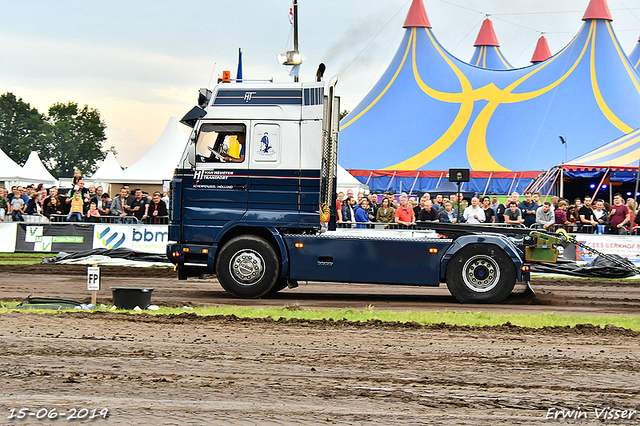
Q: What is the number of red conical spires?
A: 4